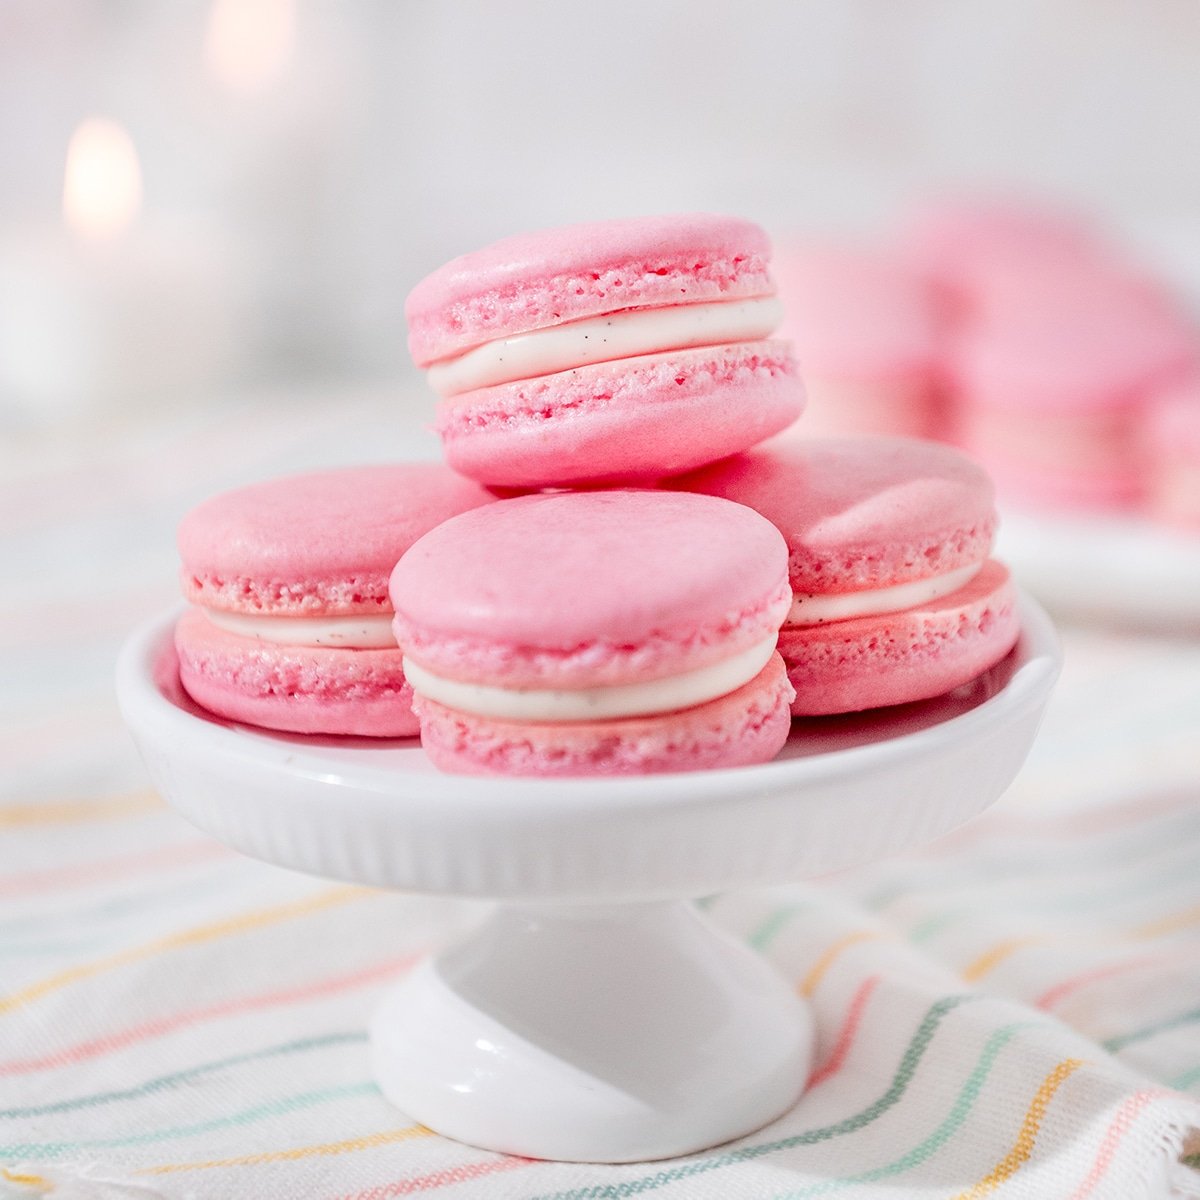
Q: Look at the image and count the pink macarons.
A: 4